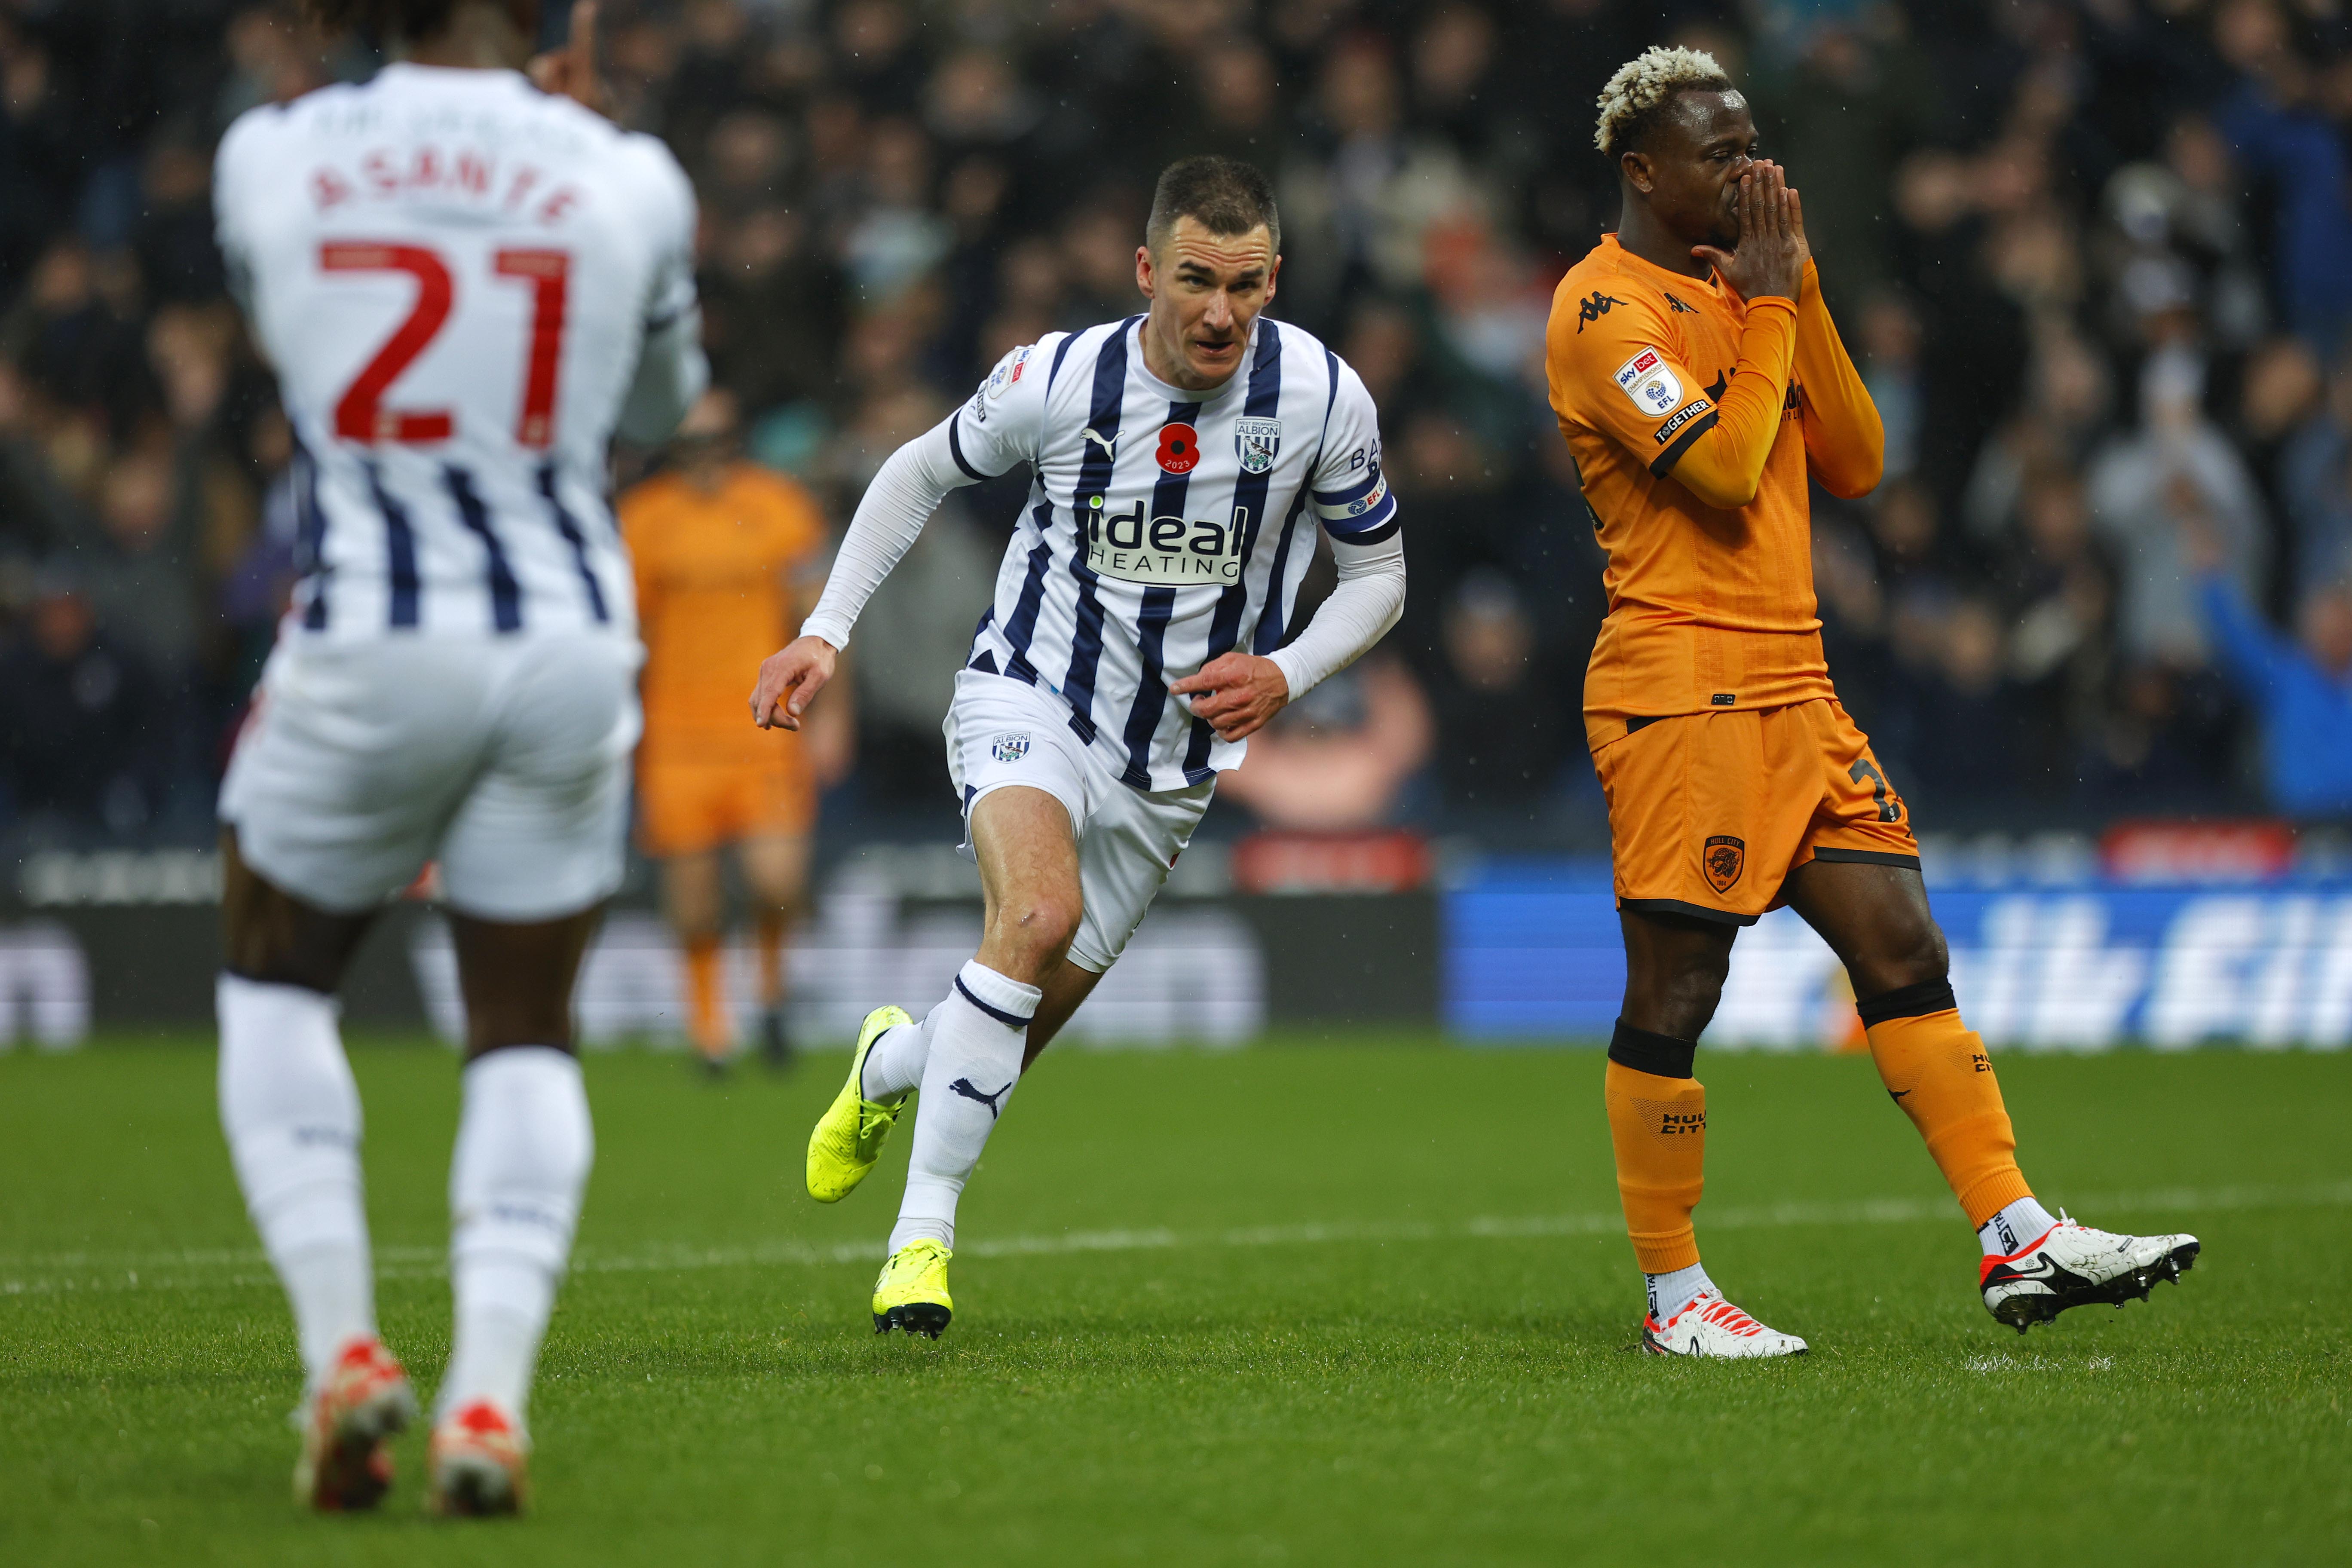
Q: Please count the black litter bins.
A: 0